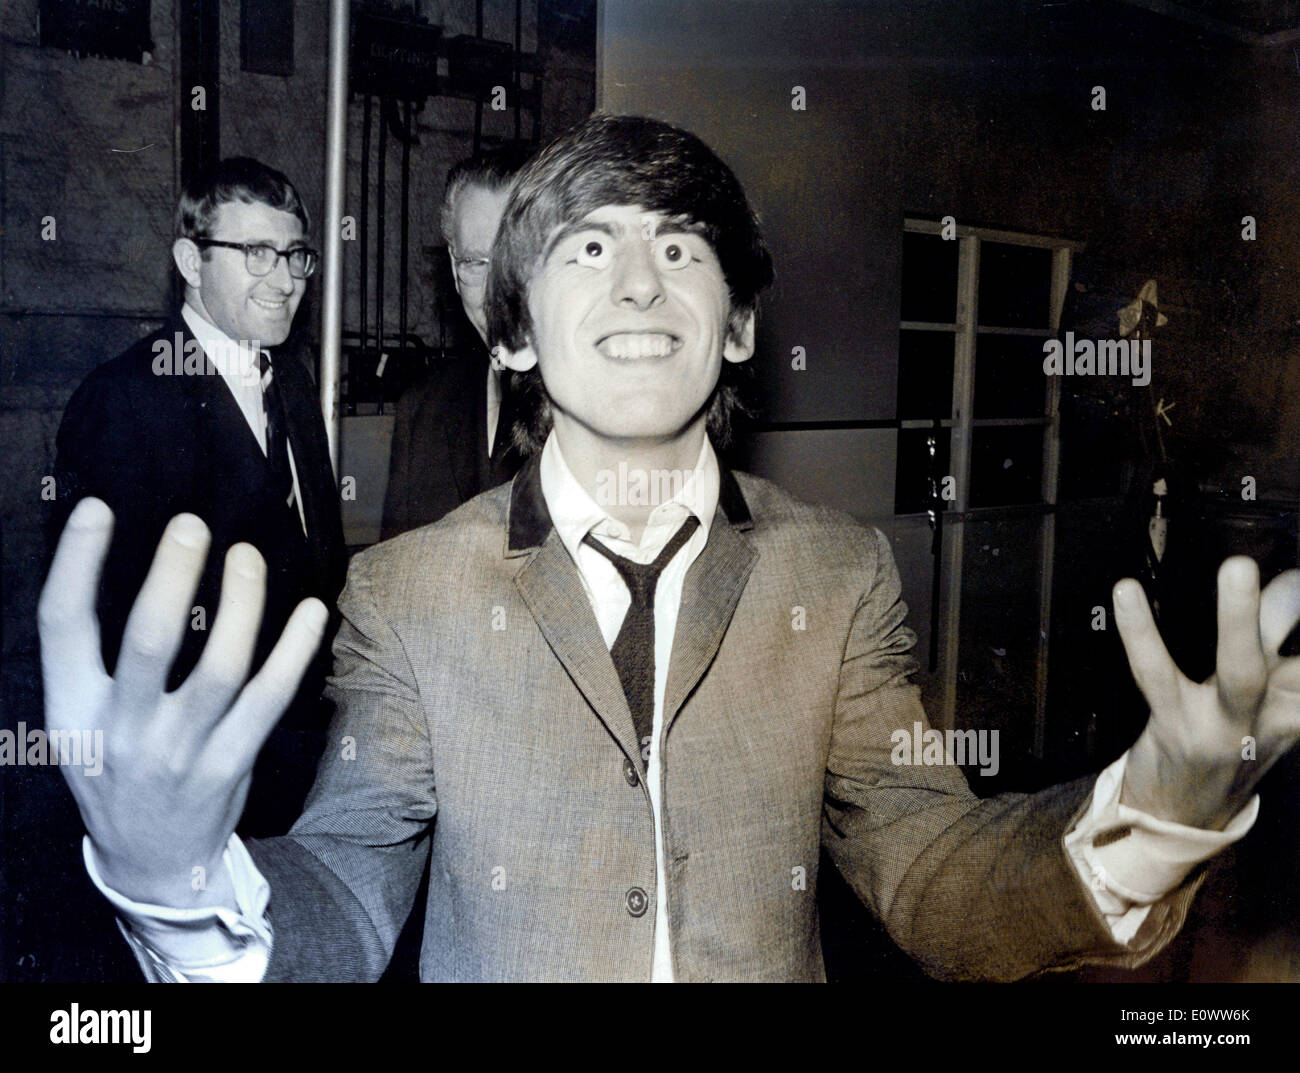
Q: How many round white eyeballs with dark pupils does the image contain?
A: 2